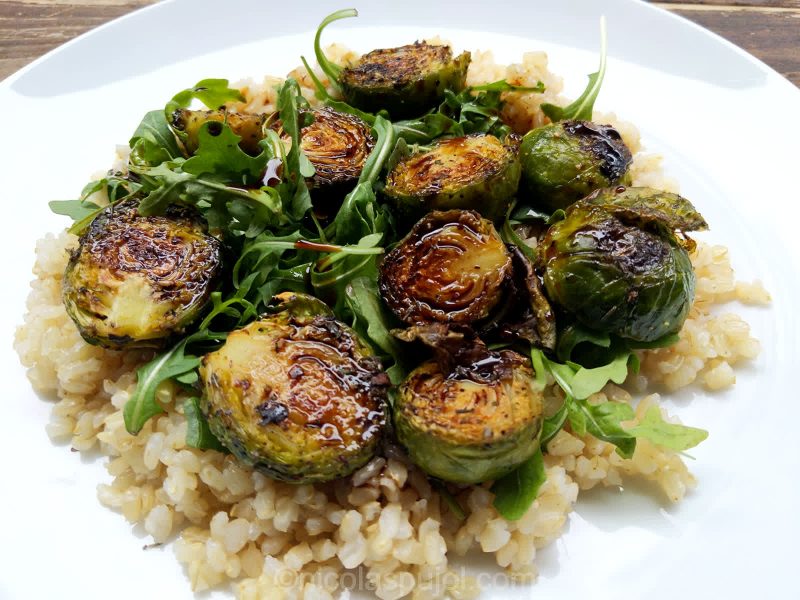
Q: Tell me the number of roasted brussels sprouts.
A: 10